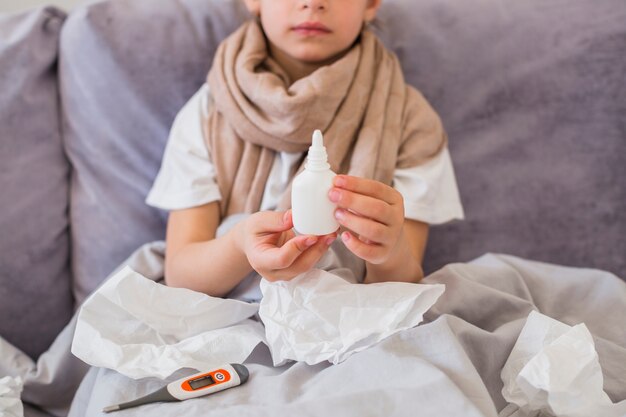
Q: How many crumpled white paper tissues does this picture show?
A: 4